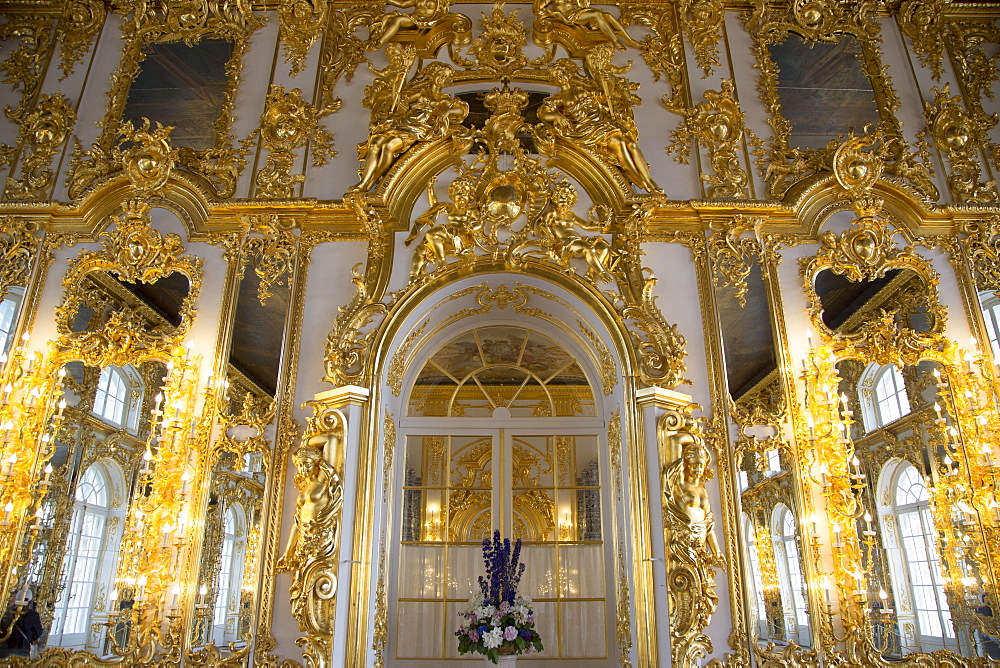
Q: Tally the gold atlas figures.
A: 2